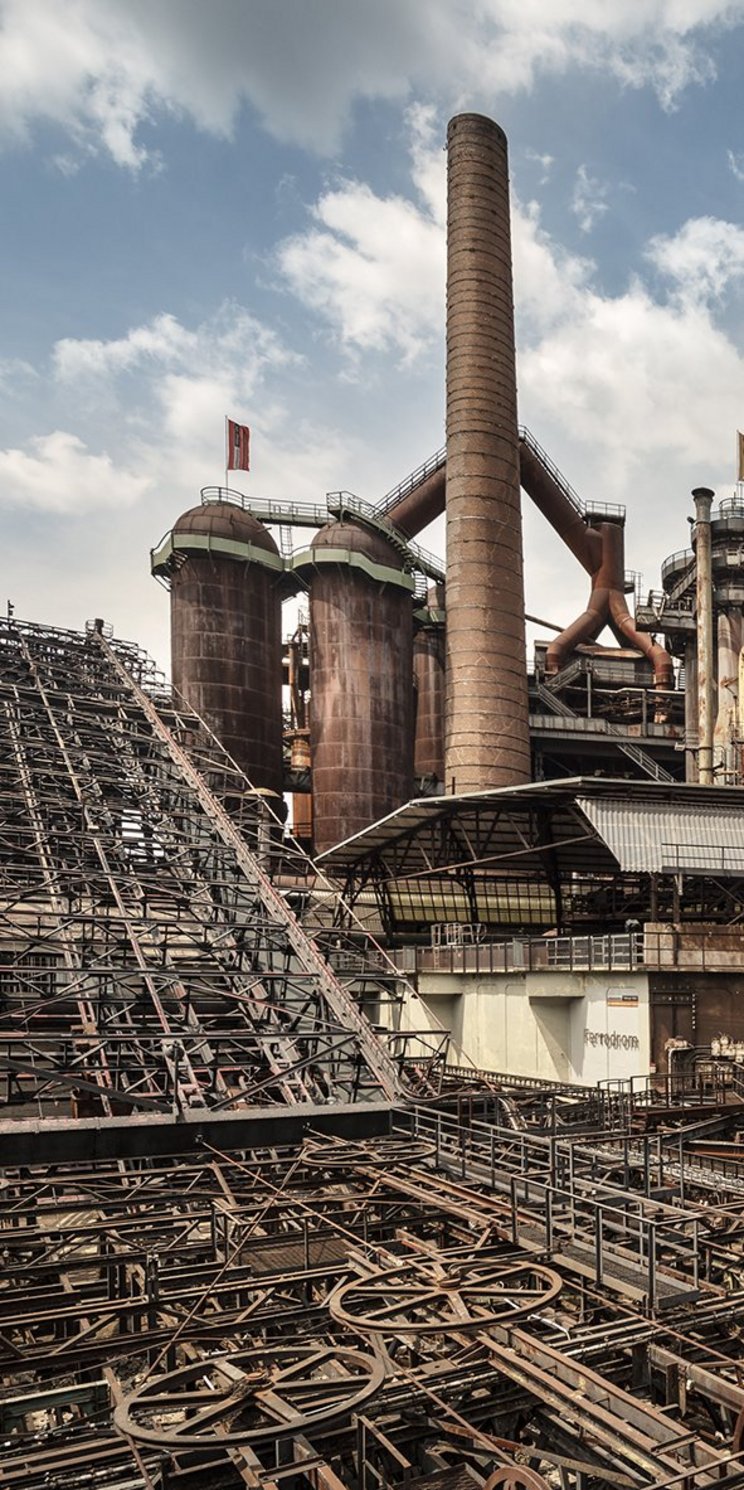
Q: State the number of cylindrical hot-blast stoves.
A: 3